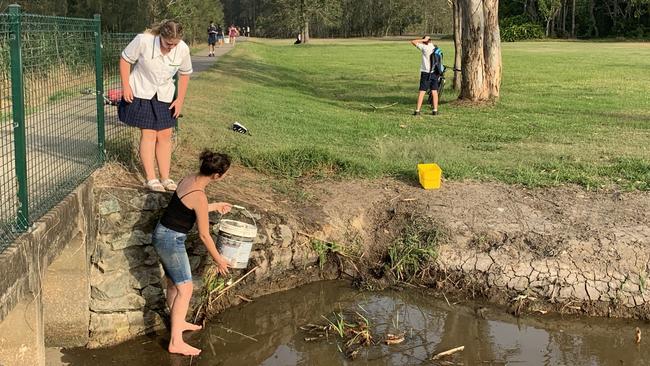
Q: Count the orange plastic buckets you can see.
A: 0